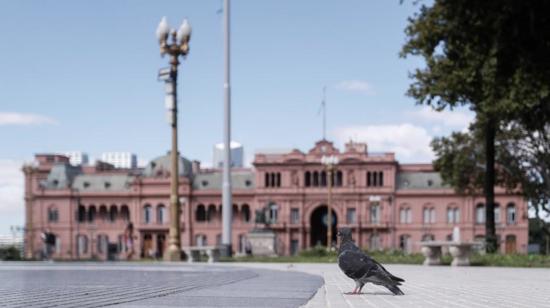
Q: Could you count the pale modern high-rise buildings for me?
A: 3